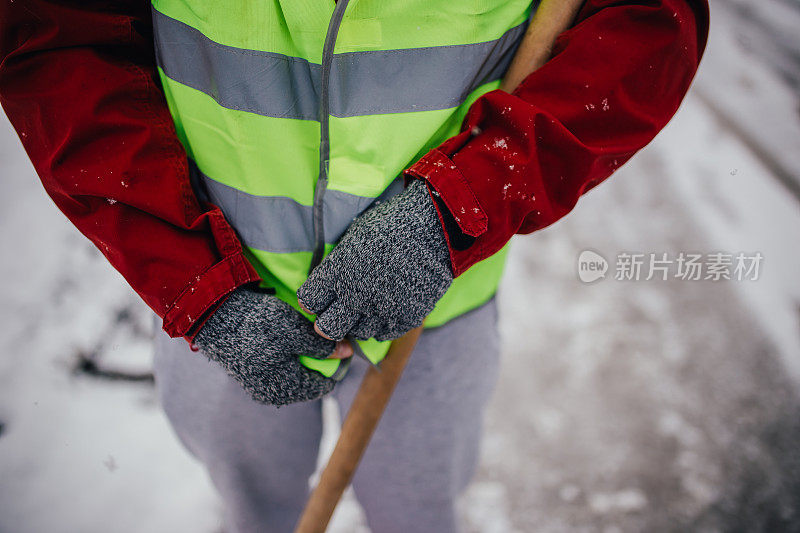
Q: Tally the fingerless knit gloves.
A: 2